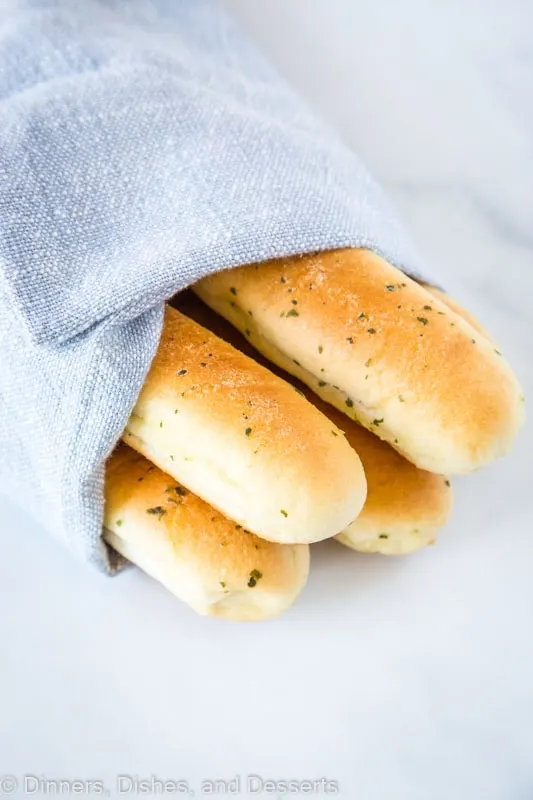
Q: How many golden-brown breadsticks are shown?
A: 5